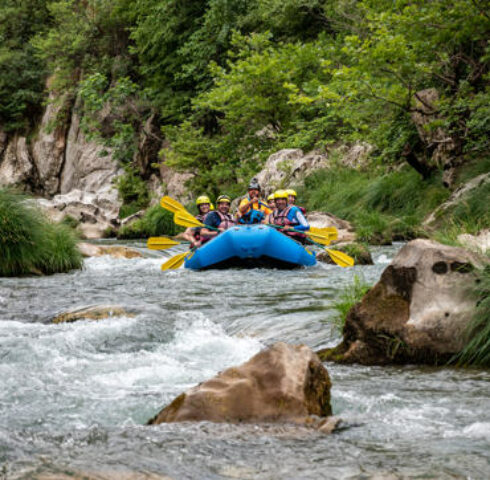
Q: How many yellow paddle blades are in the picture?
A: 7